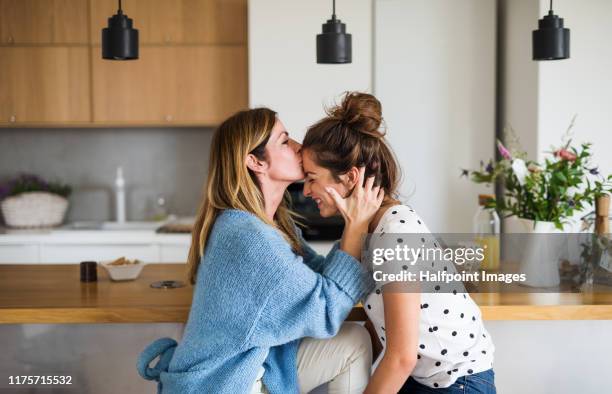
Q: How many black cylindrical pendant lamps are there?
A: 3